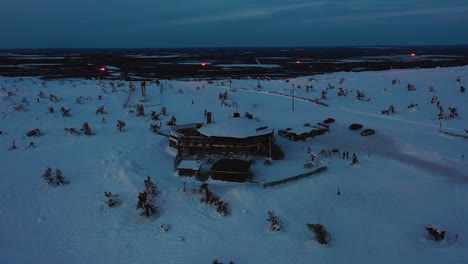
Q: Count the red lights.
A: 4